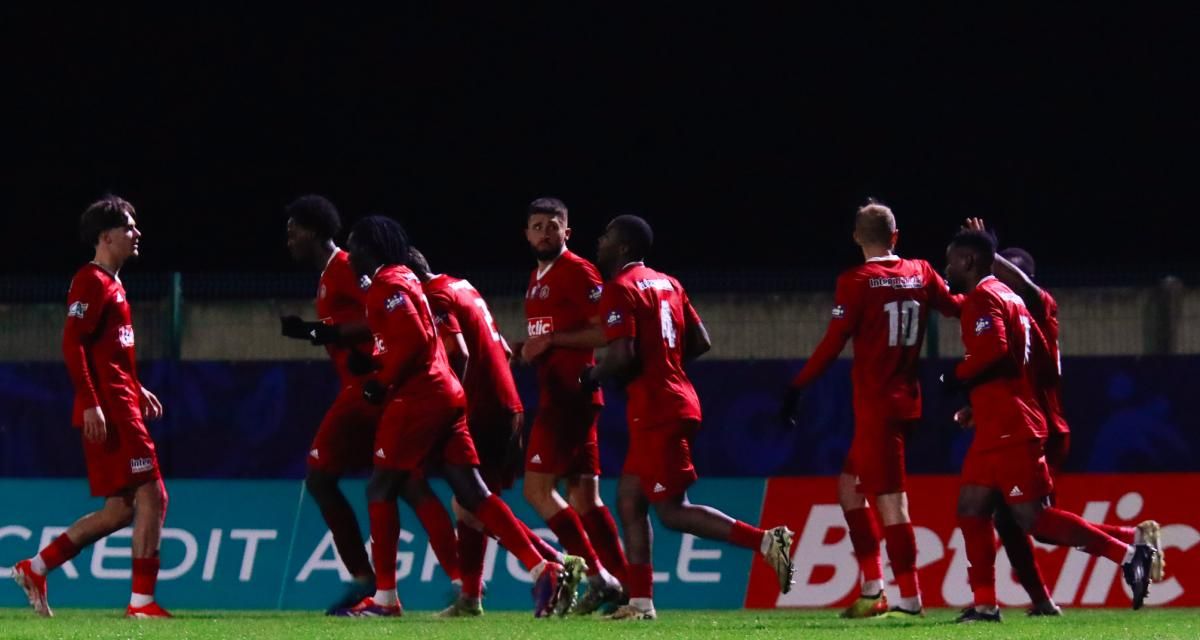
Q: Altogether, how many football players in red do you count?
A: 9